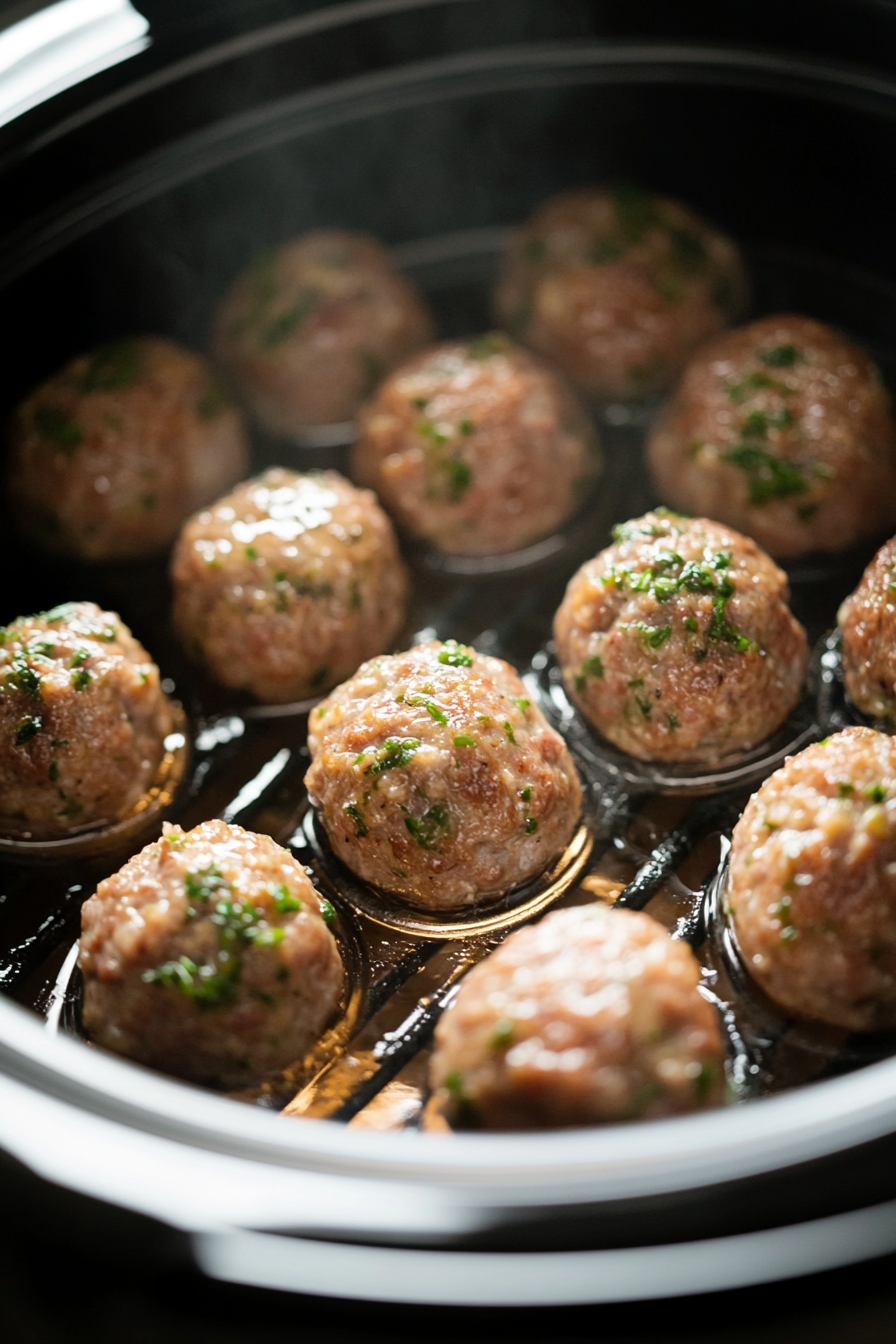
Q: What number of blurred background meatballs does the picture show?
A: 5